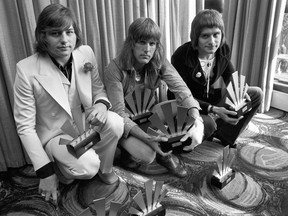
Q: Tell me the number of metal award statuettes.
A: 7